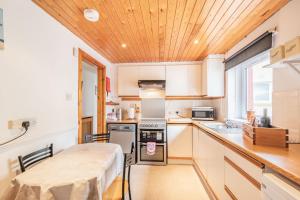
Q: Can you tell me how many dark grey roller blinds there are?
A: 1